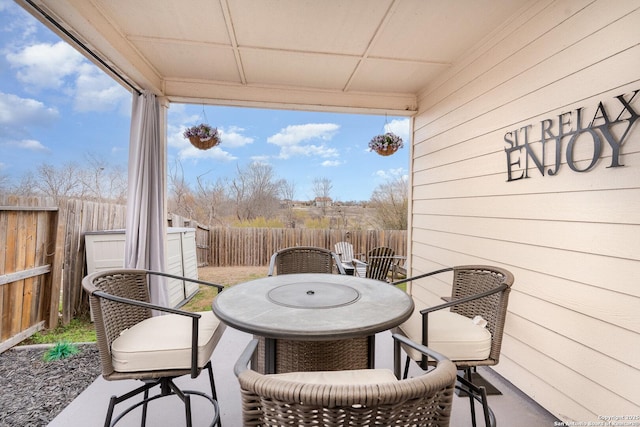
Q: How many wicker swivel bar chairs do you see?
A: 4